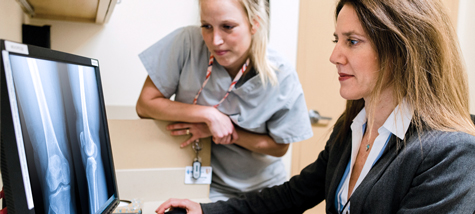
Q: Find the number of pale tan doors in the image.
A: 1